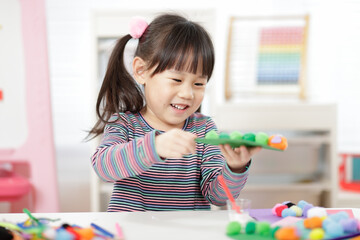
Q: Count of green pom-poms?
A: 9